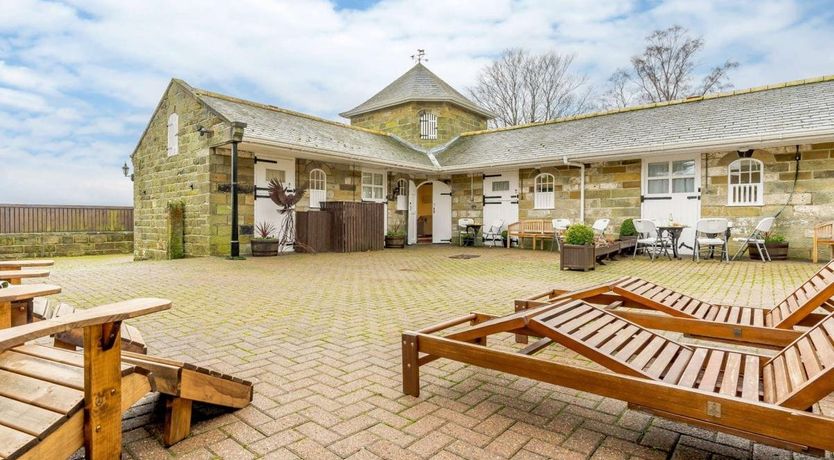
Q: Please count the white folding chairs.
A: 7